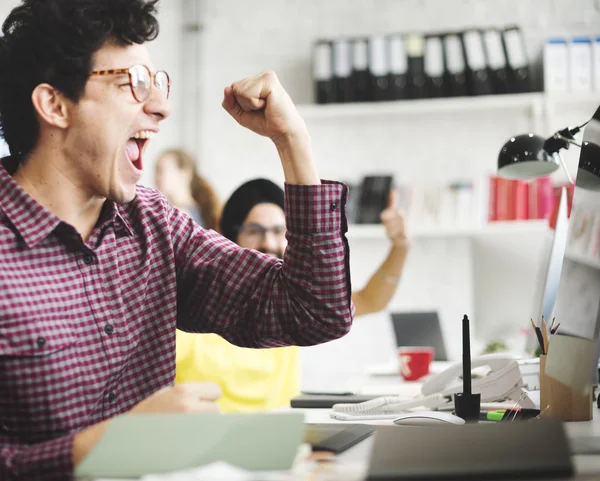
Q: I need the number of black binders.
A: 11